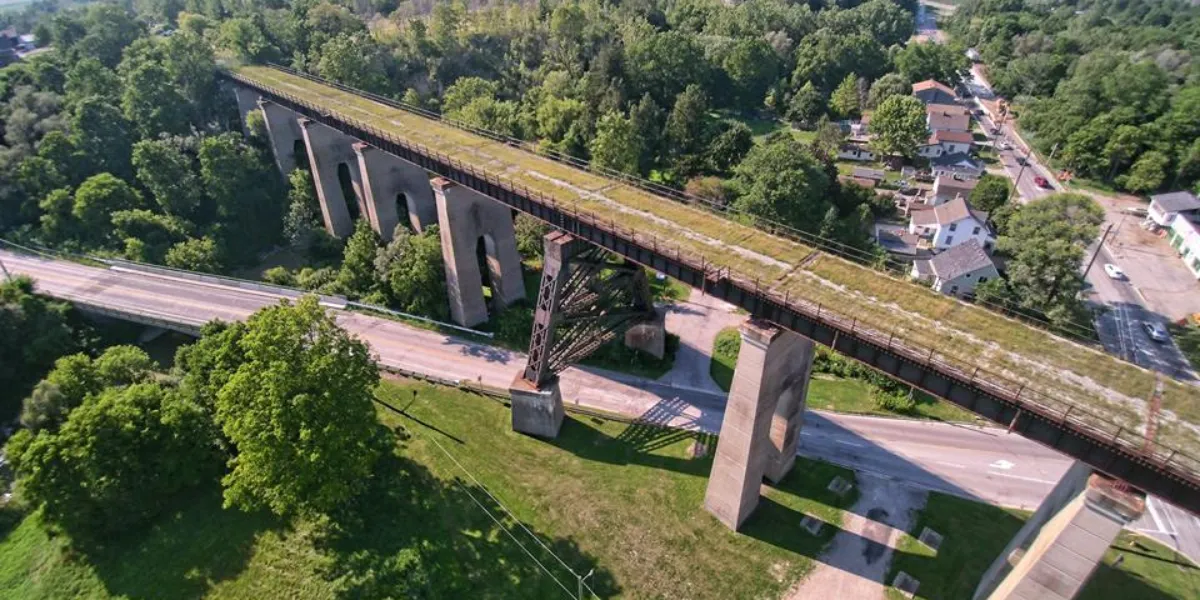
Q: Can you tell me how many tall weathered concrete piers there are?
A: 7